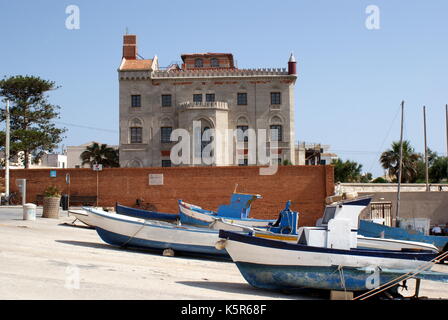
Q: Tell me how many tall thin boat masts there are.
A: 3